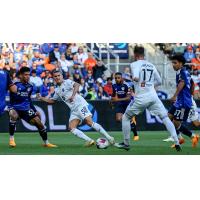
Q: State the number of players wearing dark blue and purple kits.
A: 3